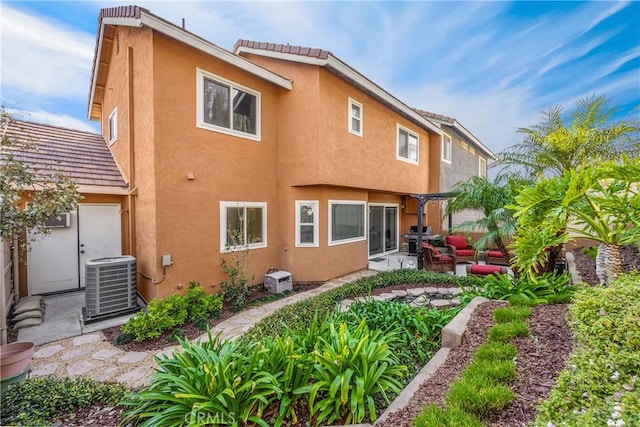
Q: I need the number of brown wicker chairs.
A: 2